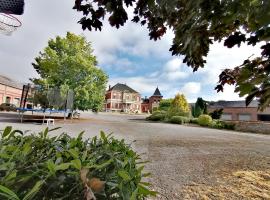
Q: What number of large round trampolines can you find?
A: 1